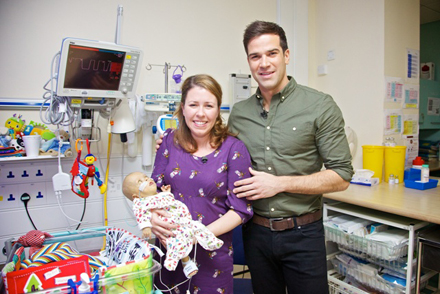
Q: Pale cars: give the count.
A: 0